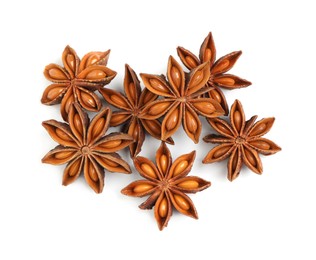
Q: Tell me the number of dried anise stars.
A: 7